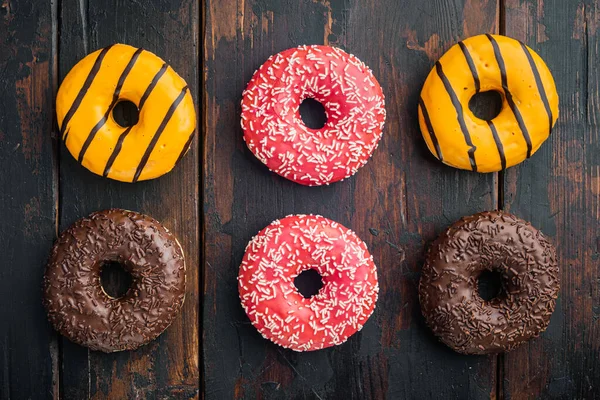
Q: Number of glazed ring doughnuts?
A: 6